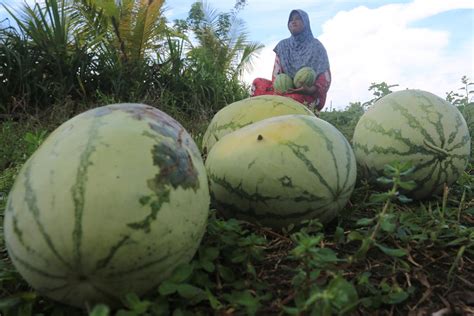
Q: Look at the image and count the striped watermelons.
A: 6